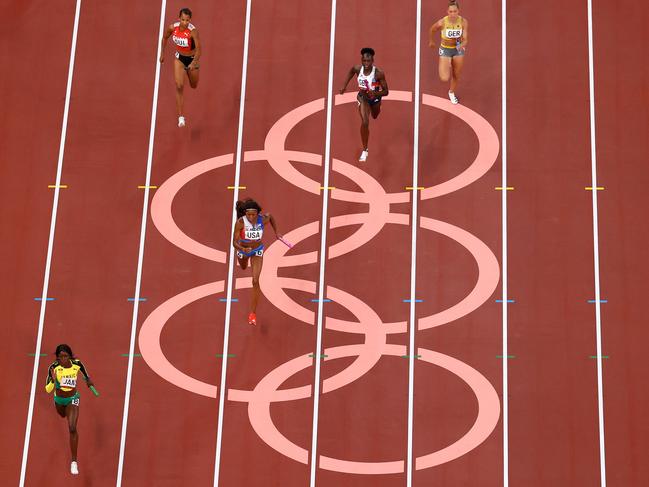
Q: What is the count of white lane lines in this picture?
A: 7